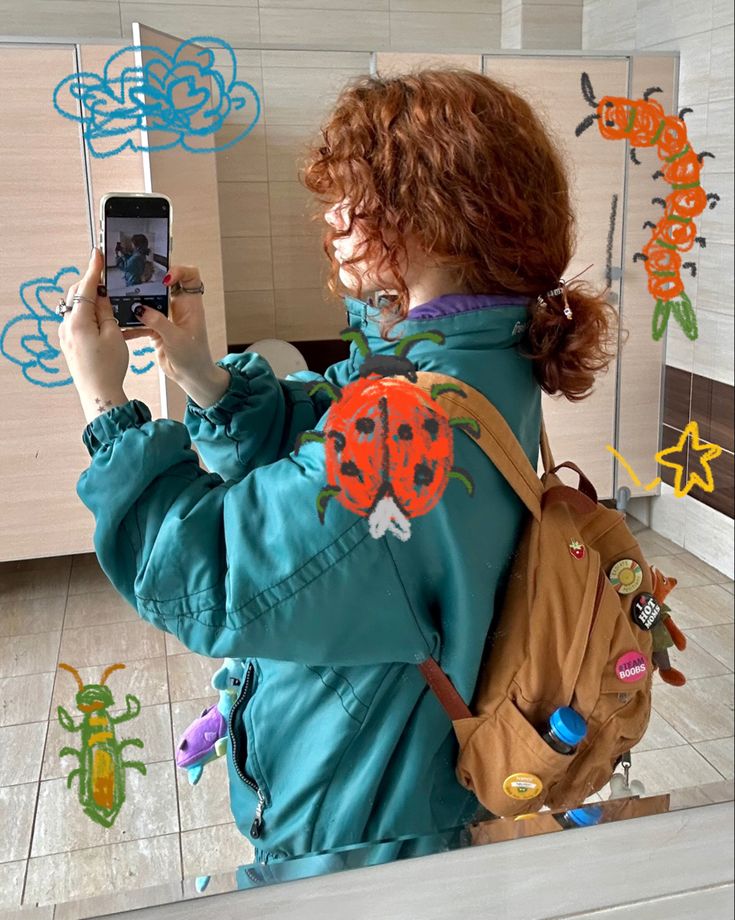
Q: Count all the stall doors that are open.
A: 1